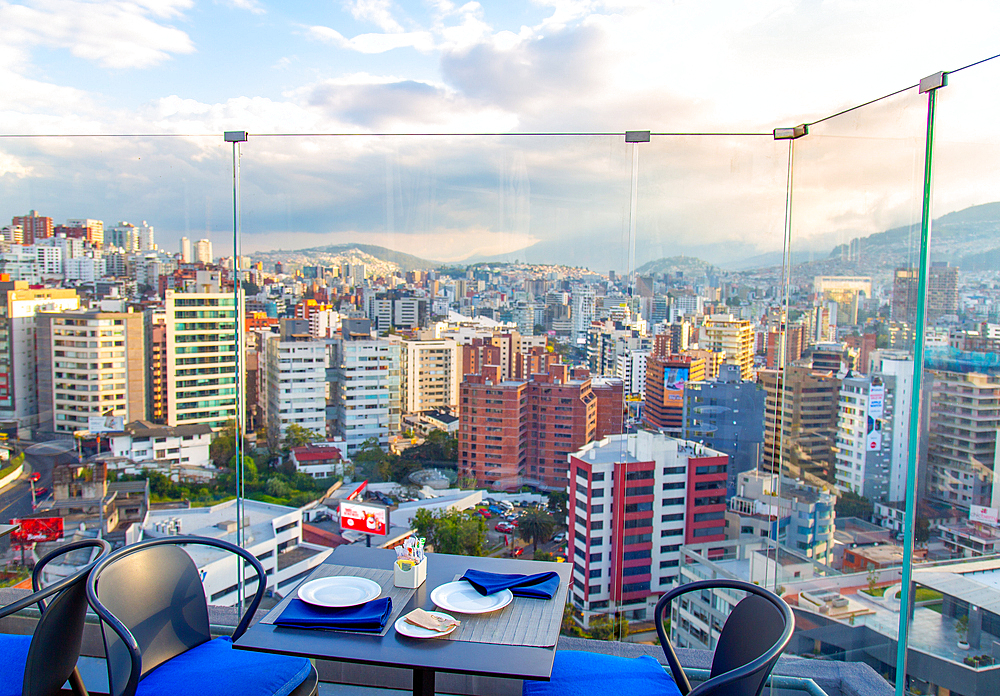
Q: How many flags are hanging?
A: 0